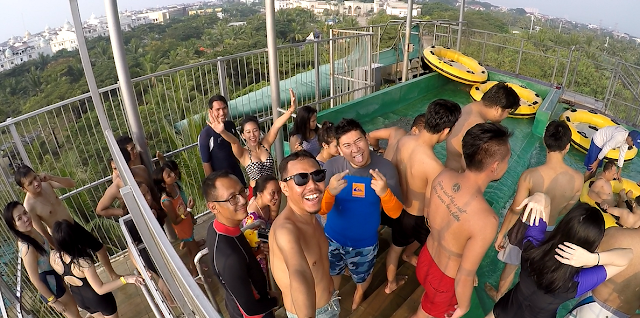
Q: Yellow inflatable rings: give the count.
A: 4